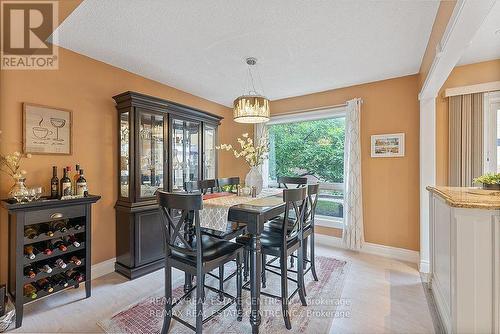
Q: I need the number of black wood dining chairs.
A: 6